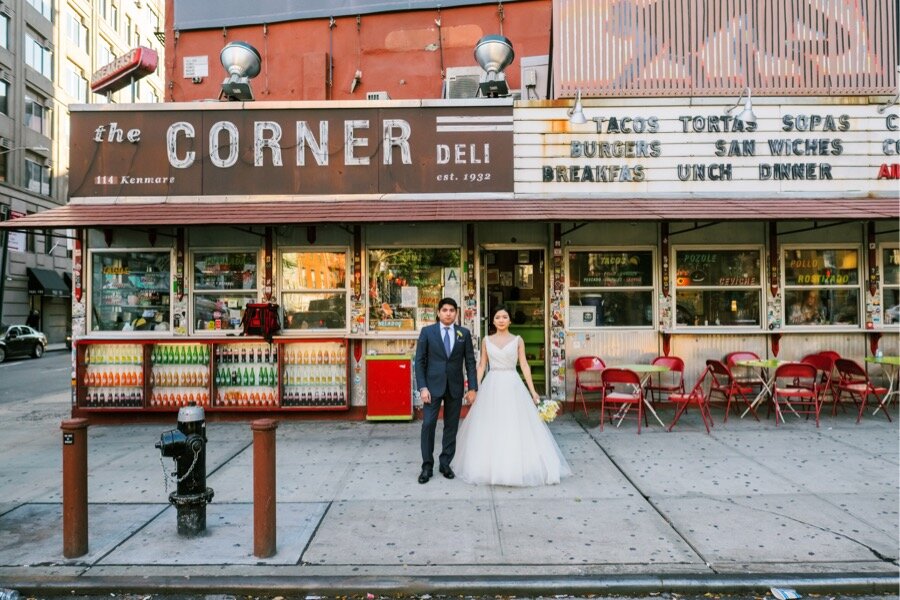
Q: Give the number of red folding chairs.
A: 10